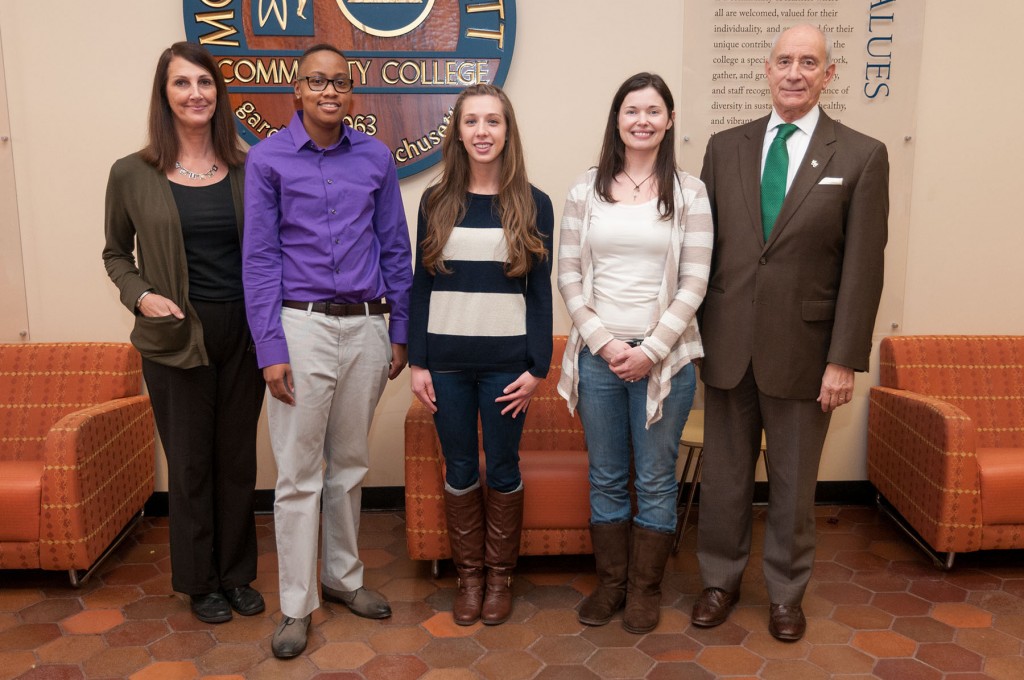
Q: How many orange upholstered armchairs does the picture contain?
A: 3